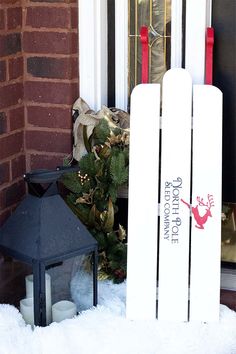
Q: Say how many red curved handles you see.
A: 2